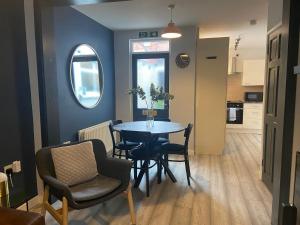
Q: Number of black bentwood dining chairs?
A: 4